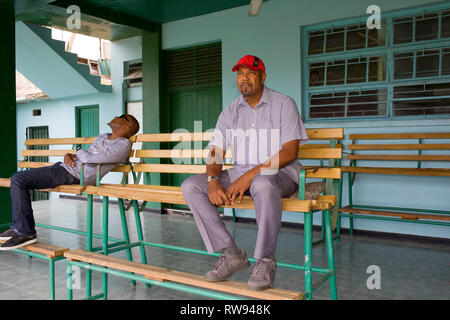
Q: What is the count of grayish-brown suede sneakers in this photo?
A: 2